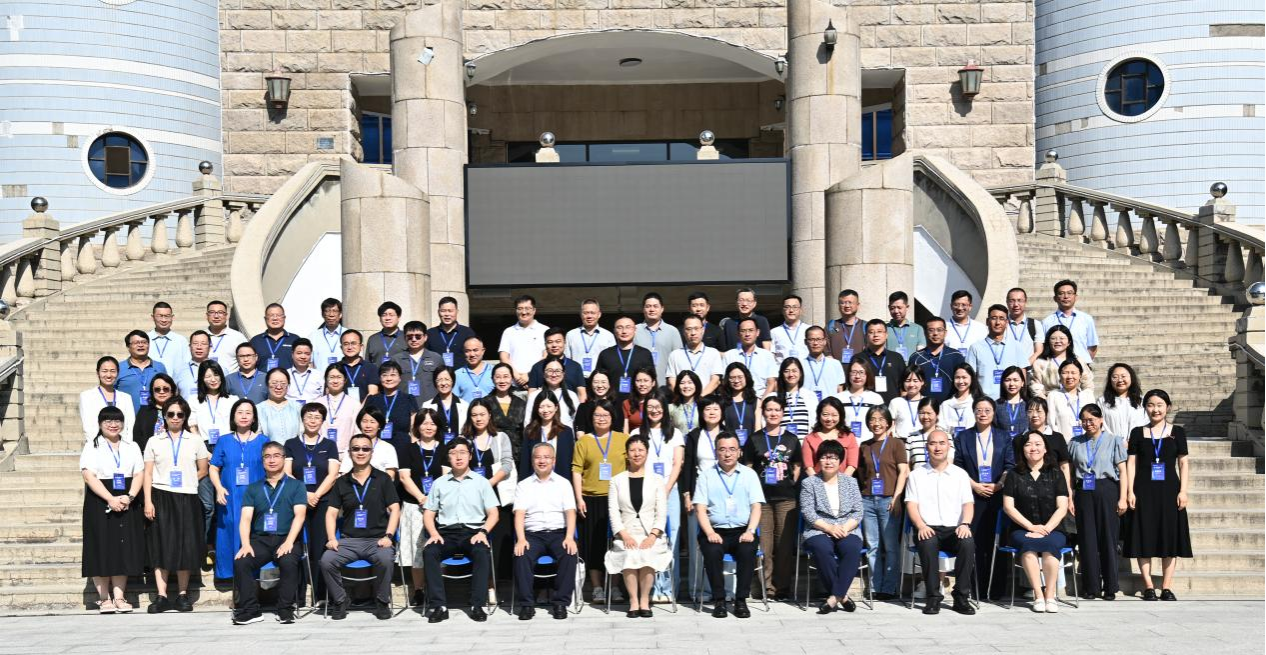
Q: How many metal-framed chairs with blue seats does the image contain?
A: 9